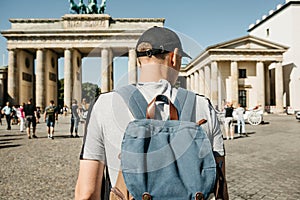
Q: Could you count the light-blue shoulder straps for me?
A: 2